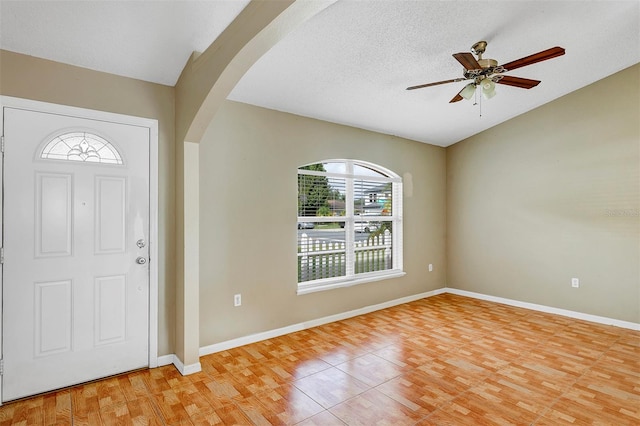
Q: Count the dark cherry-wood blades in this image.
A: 5